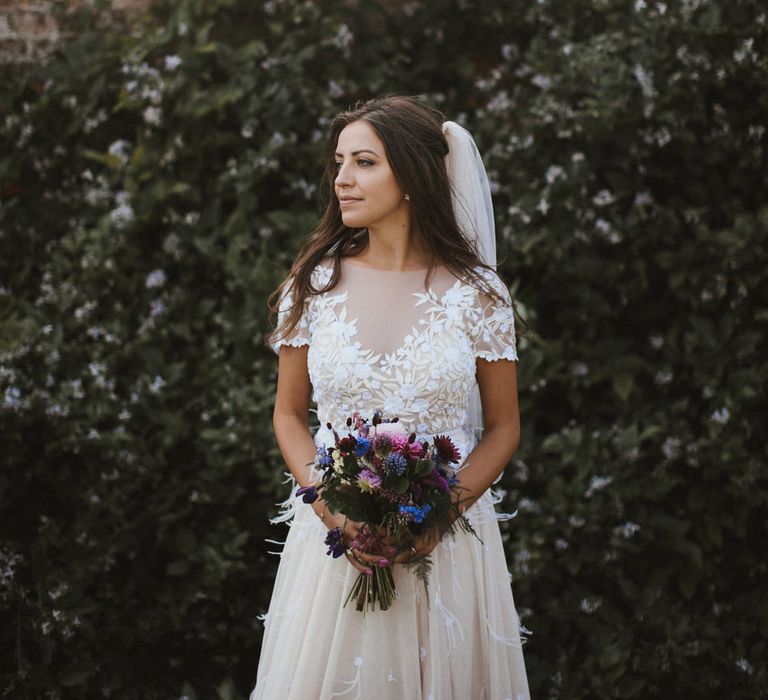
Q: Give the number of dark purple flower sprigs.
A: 2